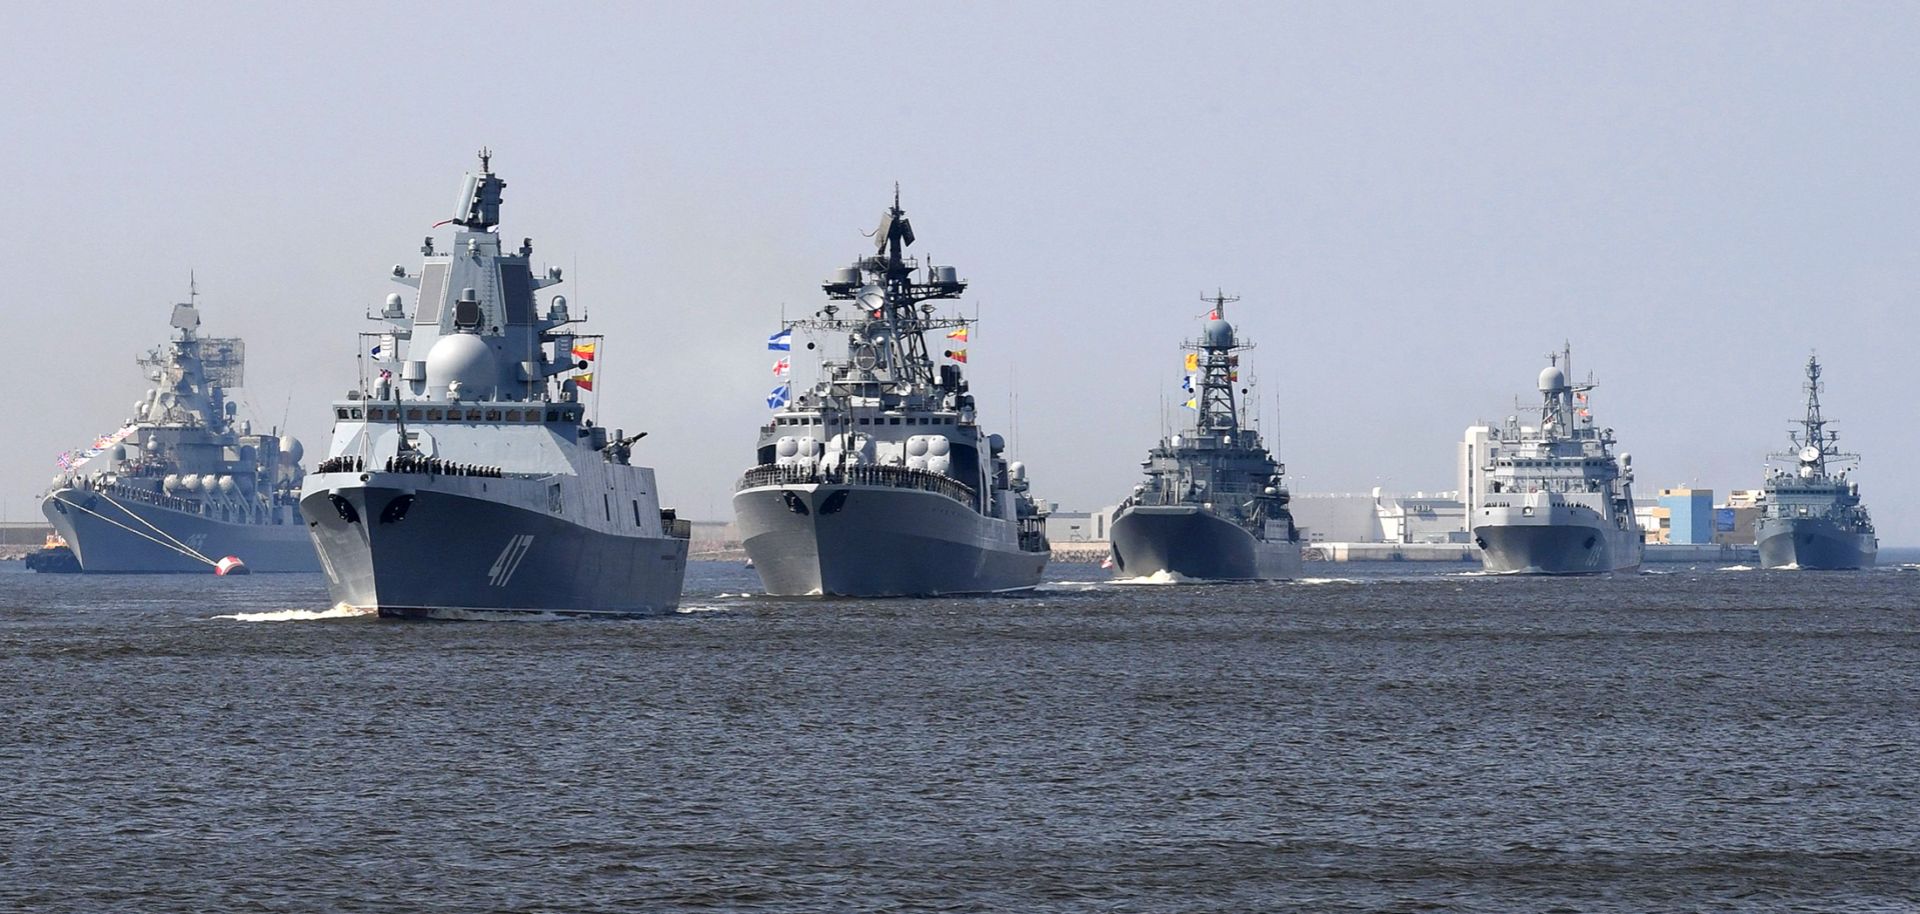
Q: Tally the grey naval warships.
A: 6